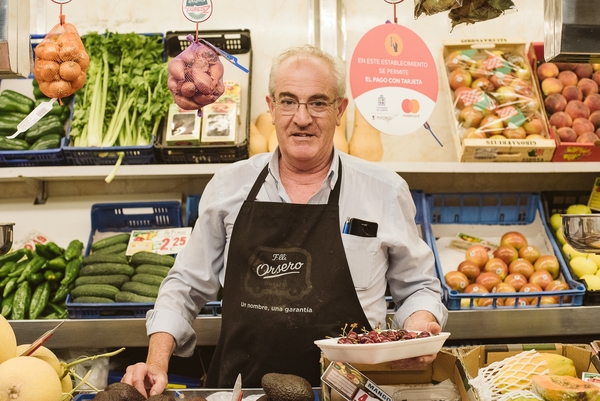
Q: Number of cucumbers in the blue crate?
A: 12